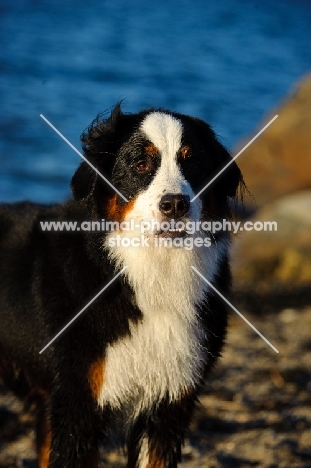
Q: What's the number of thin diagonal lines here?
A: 4